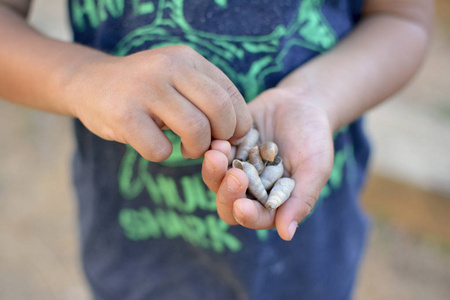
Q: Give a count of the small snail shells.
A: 6